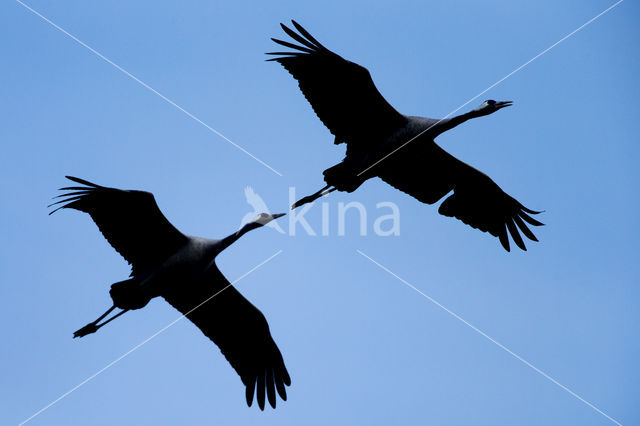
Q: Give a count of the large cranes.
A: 2